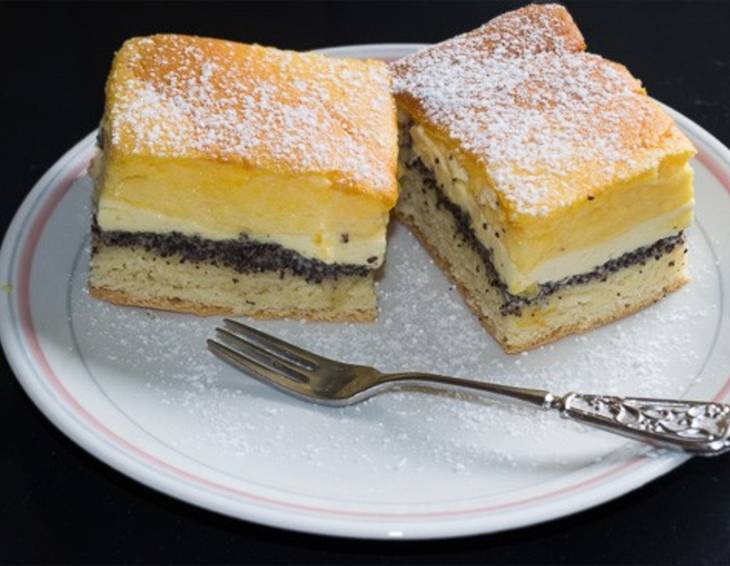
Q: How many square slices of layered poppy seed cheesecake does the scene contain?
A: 2